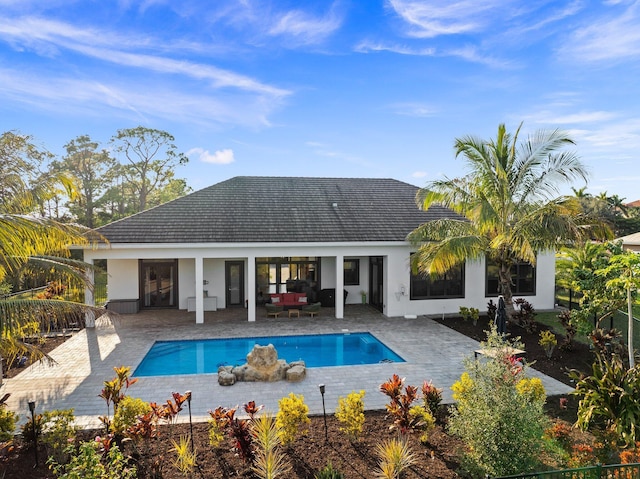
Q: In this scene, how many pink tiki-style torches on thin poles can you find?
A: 0